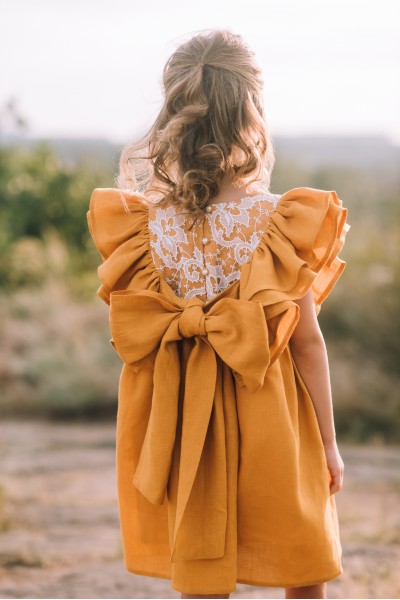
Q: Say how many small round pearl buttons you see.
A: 3